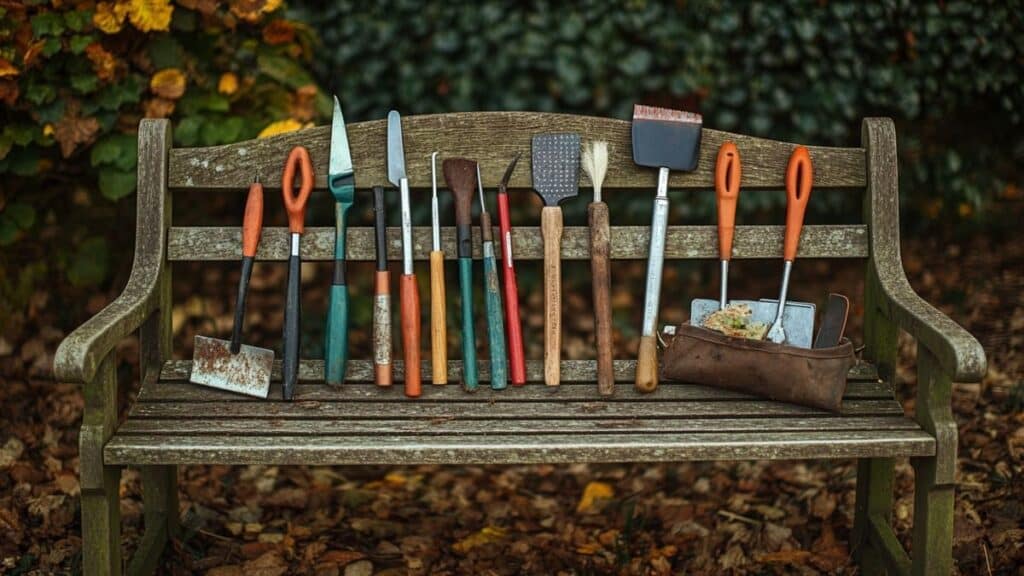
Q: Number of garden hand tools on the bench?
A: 14